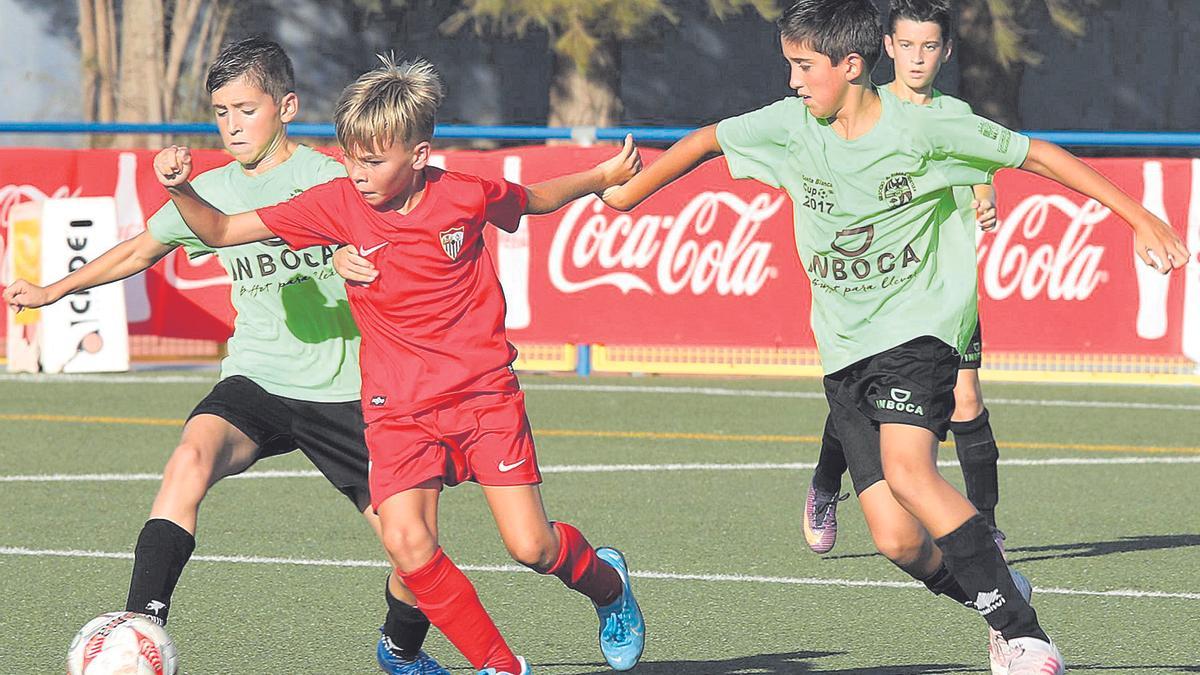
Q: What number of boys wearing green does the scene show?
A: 3